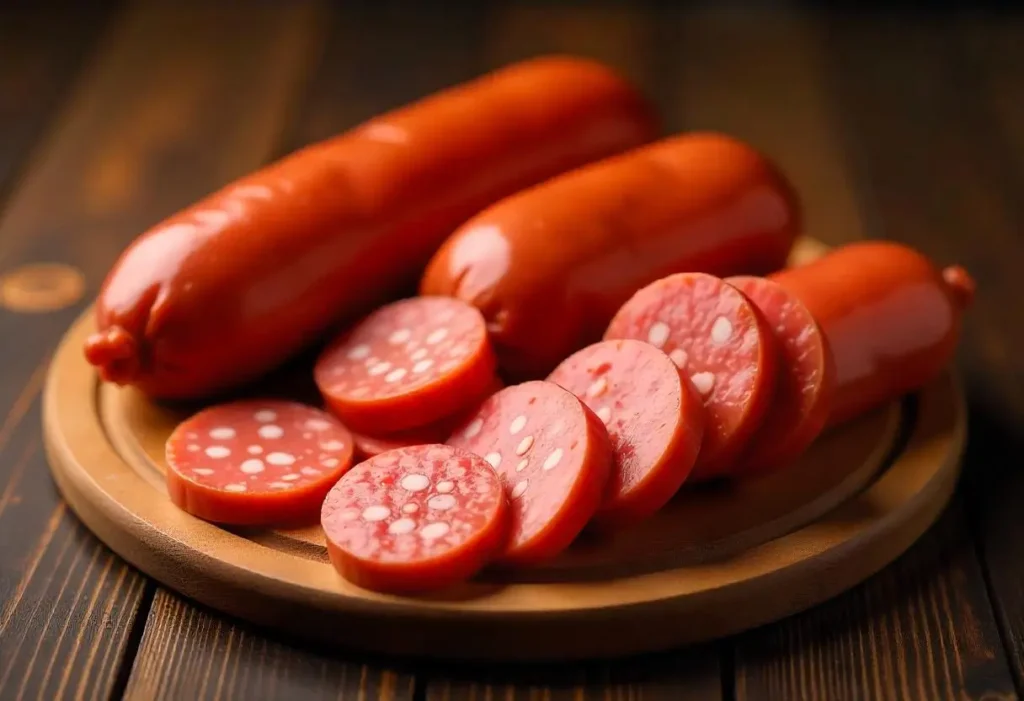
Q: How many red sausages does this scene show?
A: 3